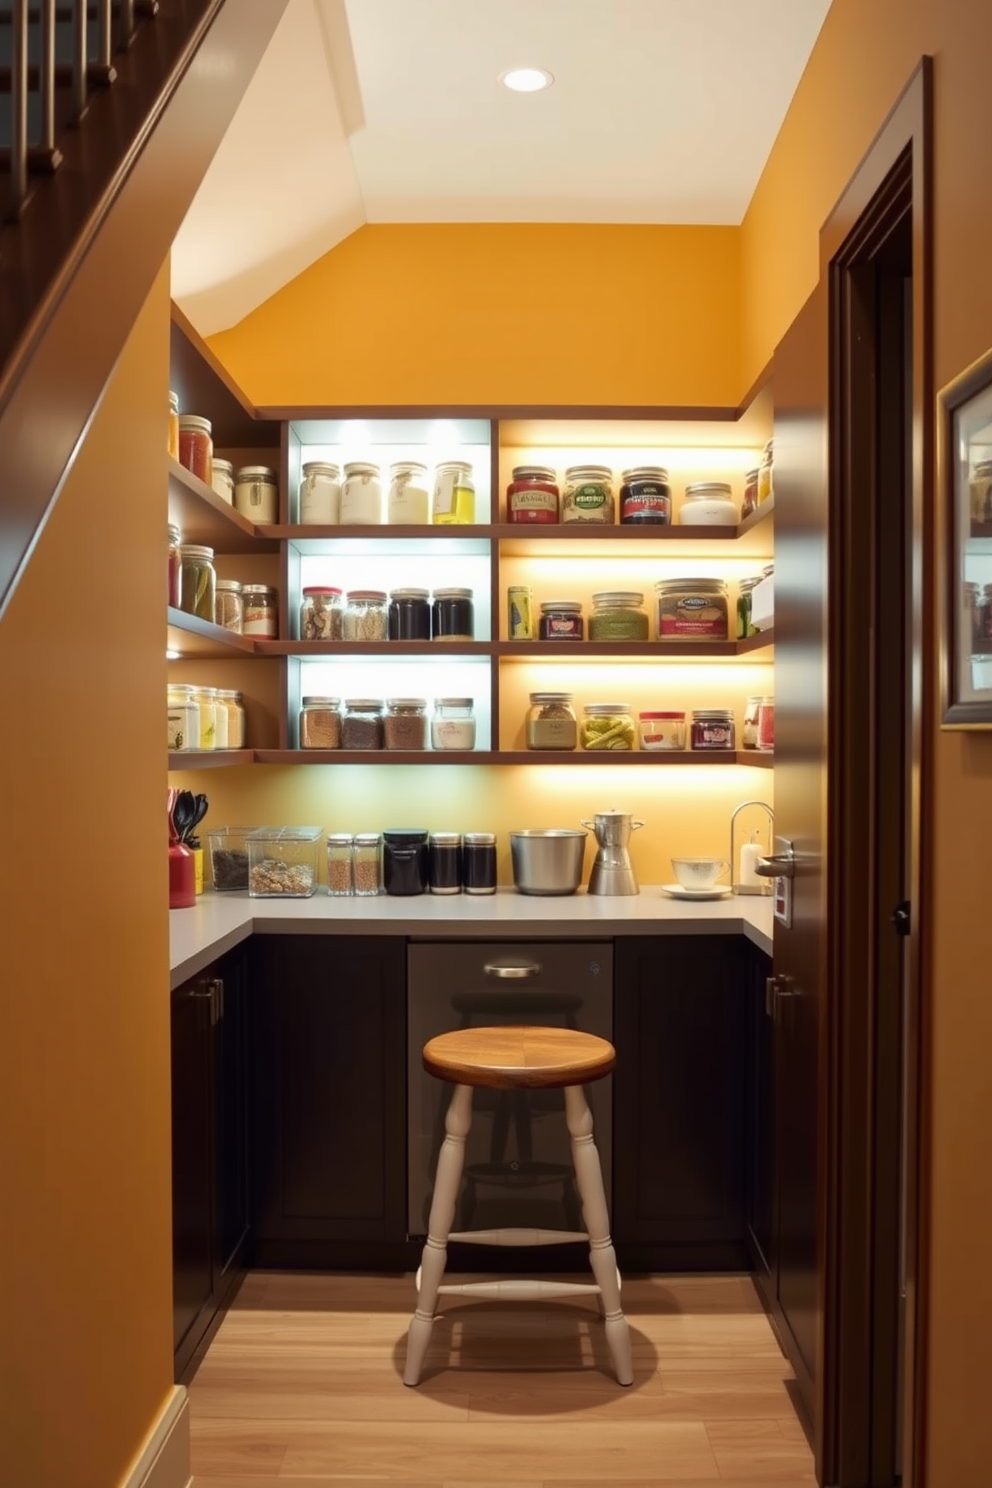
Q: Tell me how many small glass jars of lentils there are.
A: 2